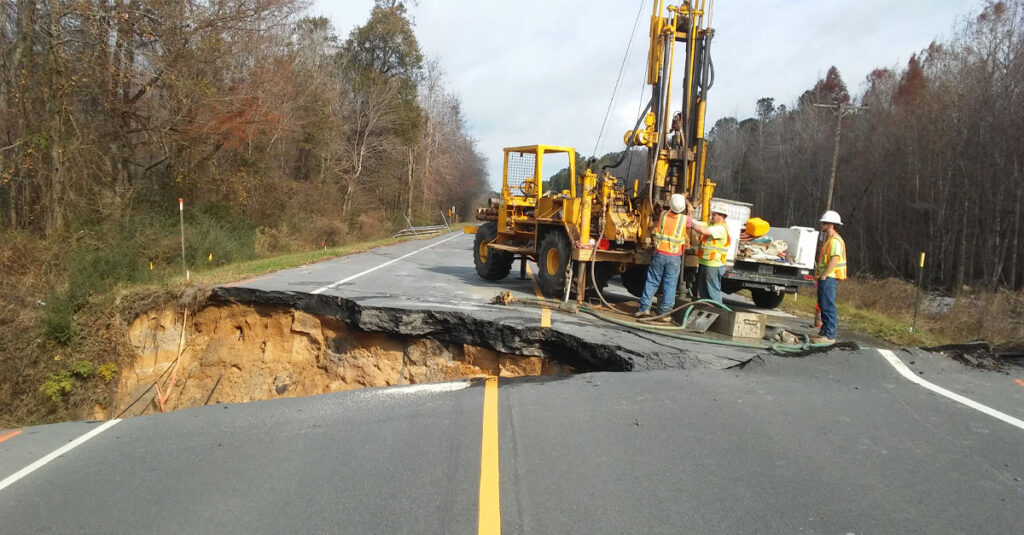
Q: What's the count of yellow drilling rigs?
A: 1